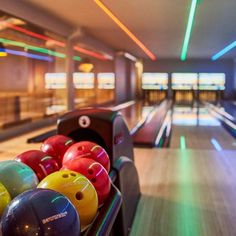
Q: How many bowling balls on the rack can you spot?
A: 8